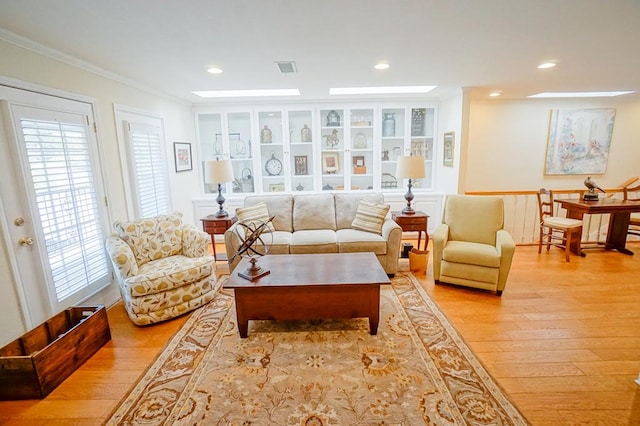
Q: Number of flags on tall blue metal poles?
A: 0